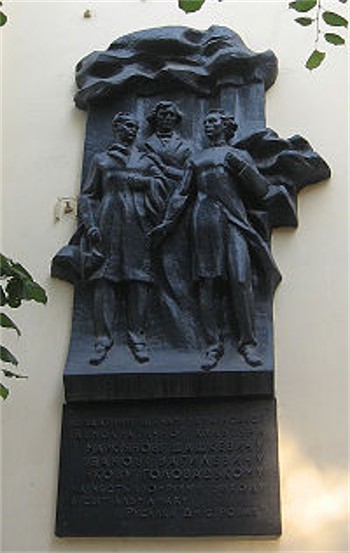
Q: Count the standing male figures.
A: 3